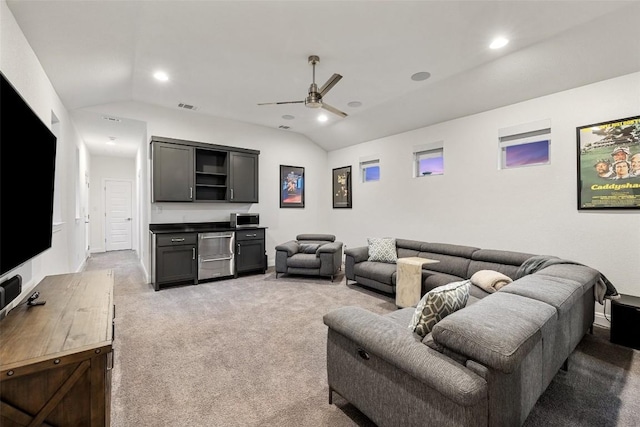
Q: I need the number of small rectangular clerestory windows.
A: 3